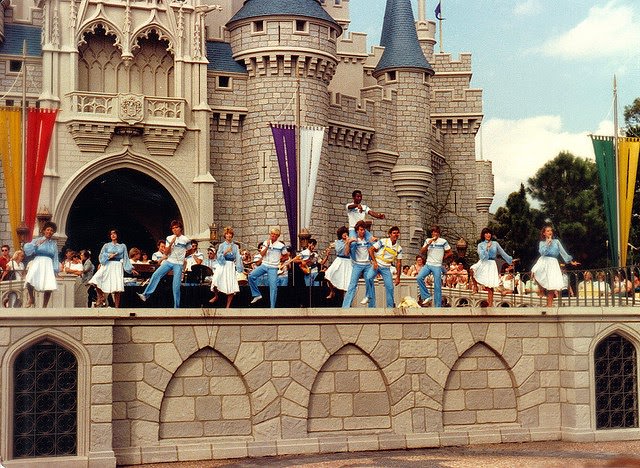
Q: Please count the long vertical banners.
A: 6